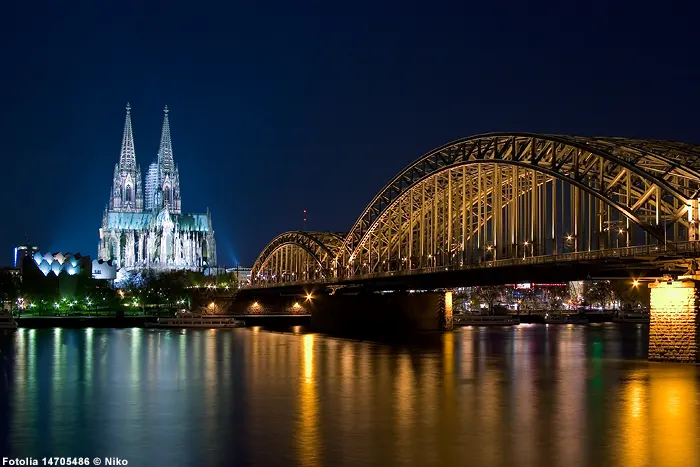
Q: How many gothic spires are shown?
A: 2